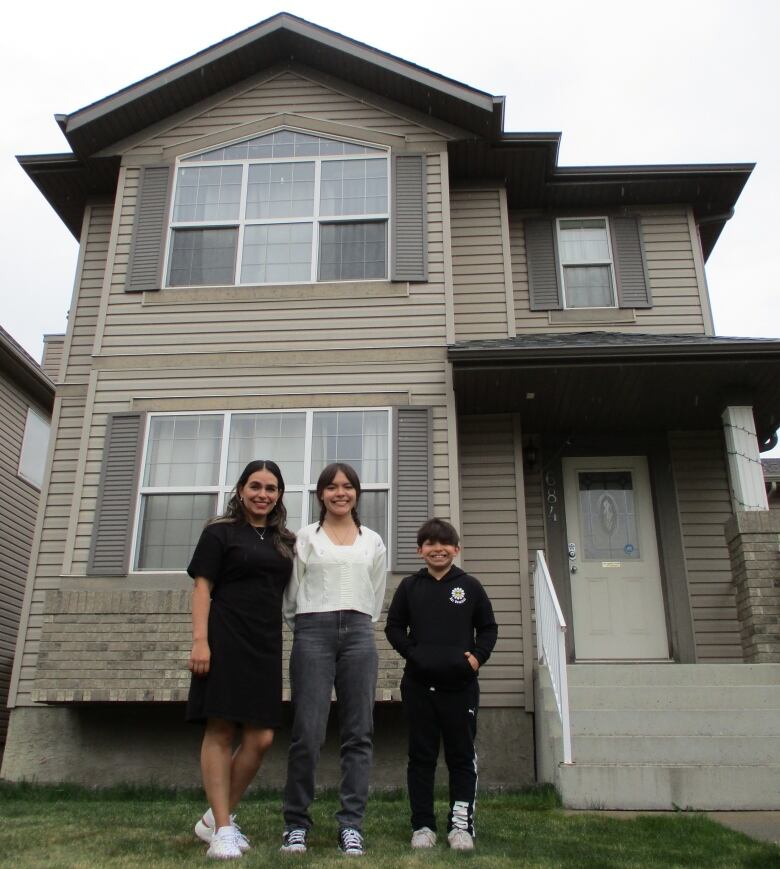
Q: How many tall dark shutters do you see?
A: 6